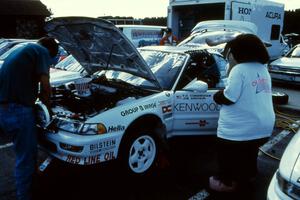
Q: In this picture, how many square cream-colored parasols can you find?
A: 0